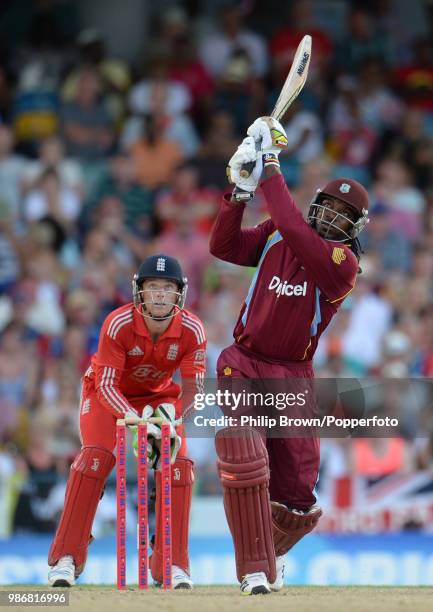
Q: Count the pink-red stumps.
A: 3